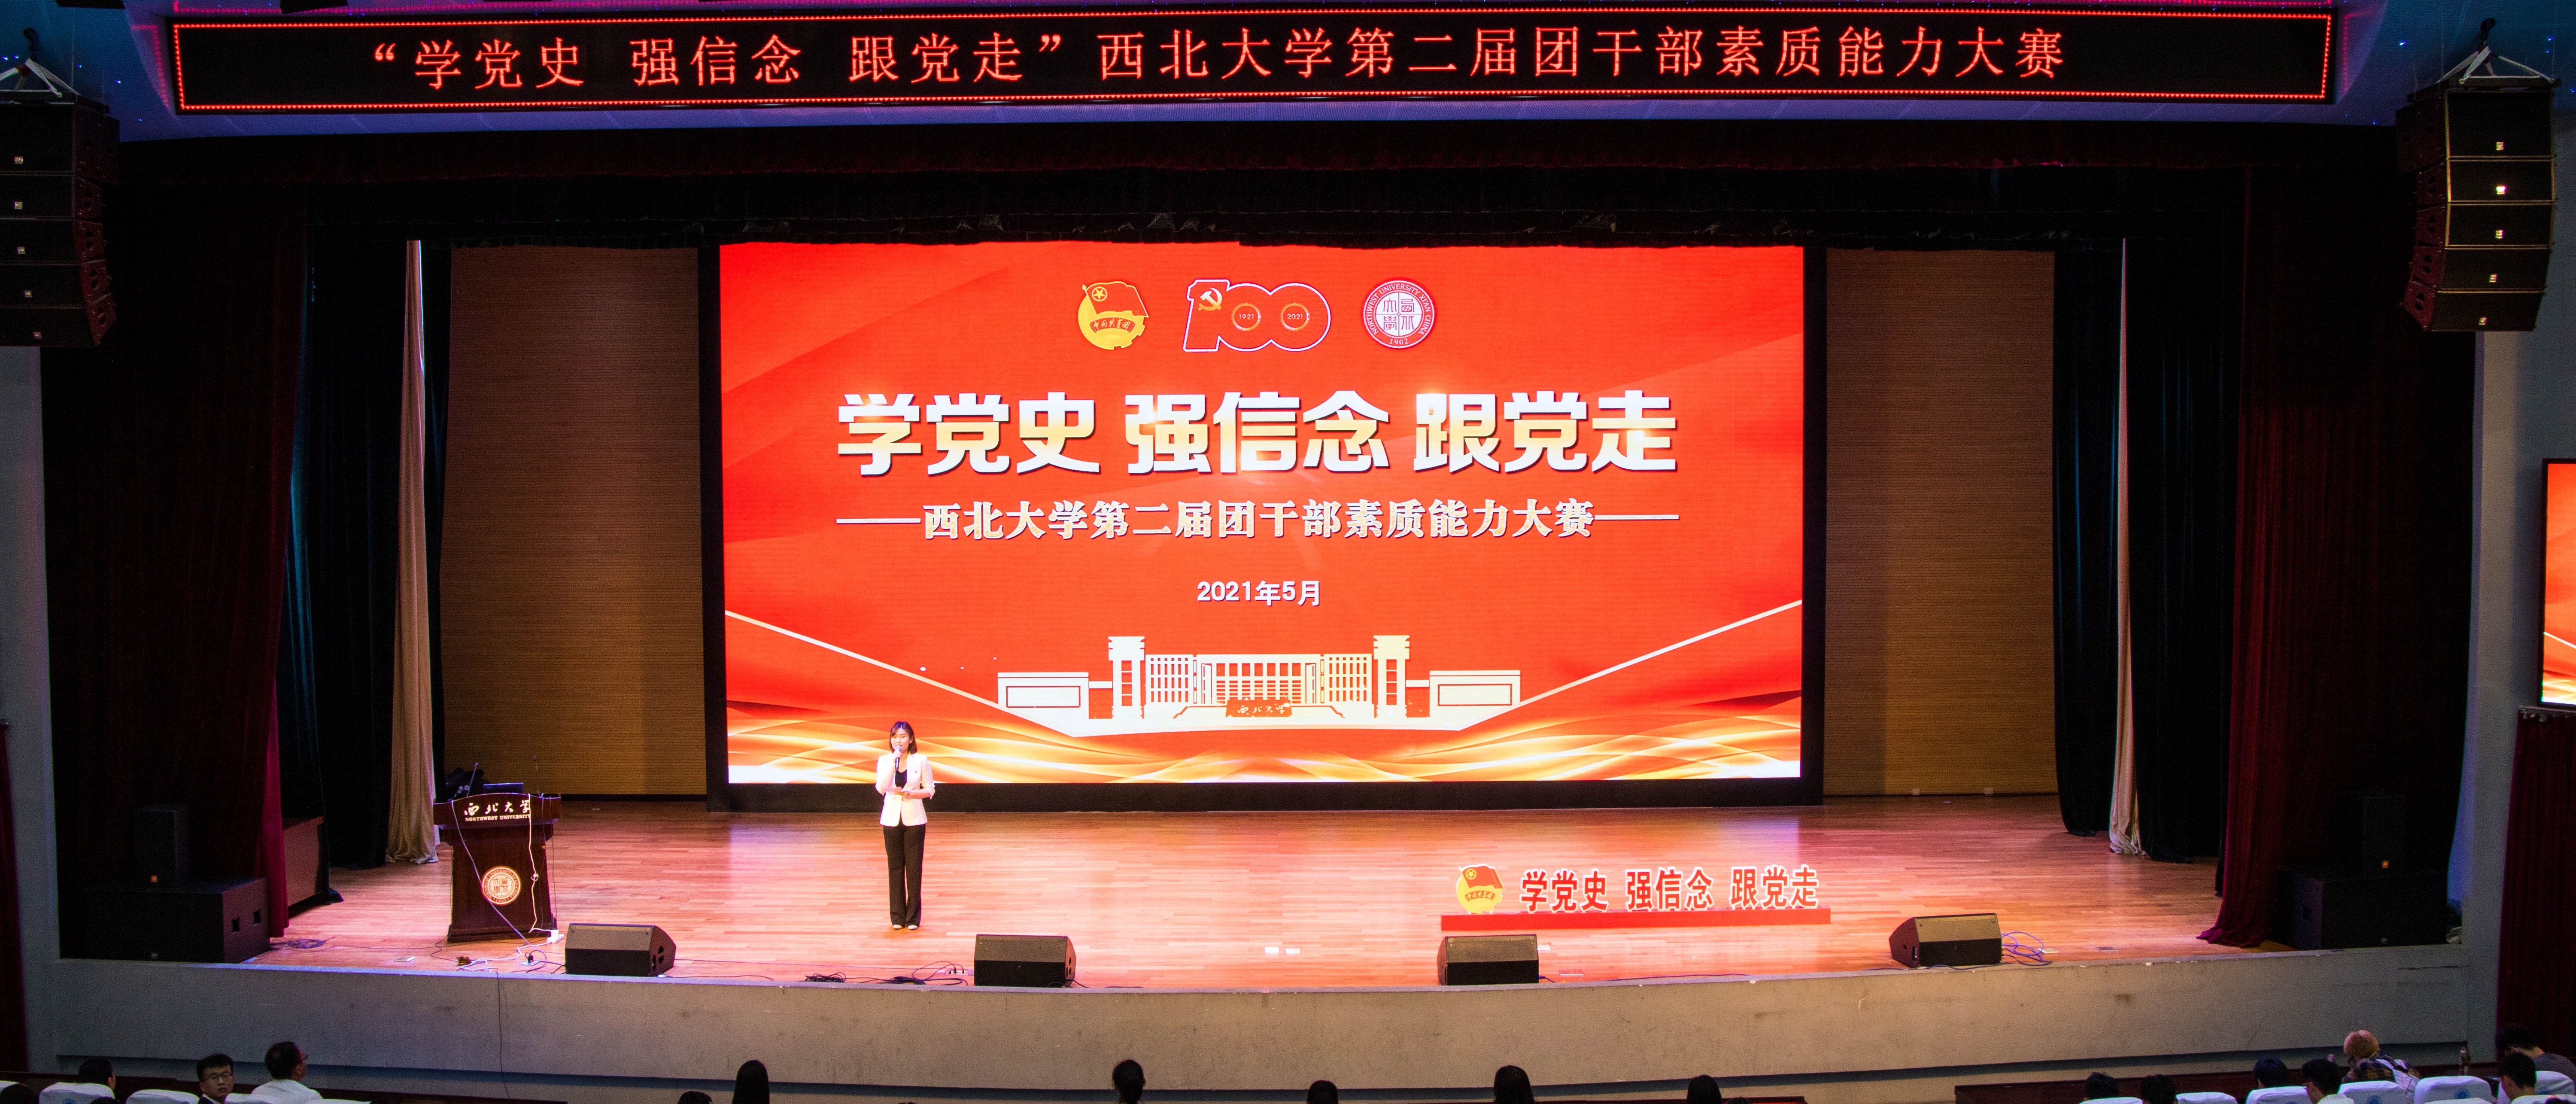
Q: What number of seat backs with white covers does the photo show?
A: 13